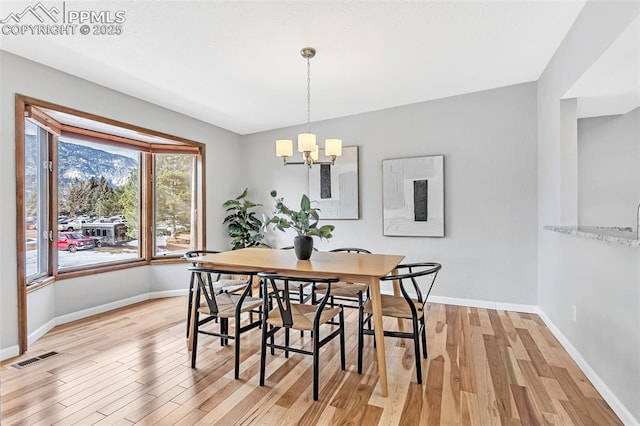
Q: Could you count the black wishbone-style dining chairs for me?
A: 6